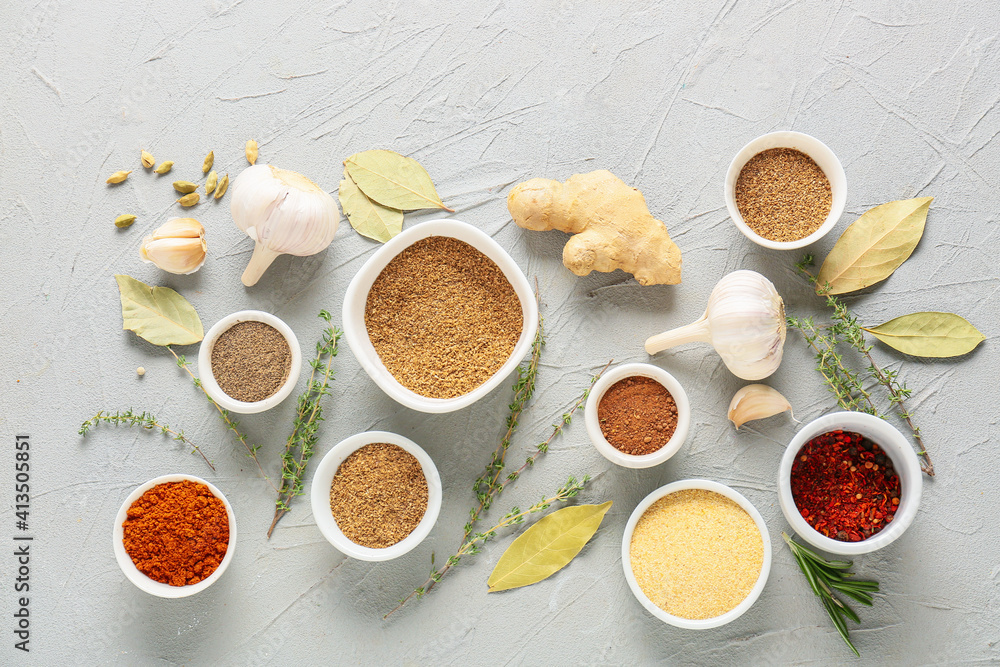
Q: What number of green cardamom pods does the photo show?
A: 10